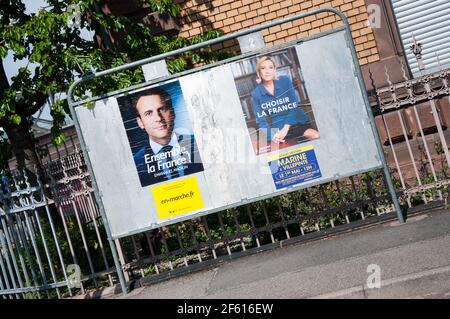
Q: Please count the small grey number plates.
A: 2